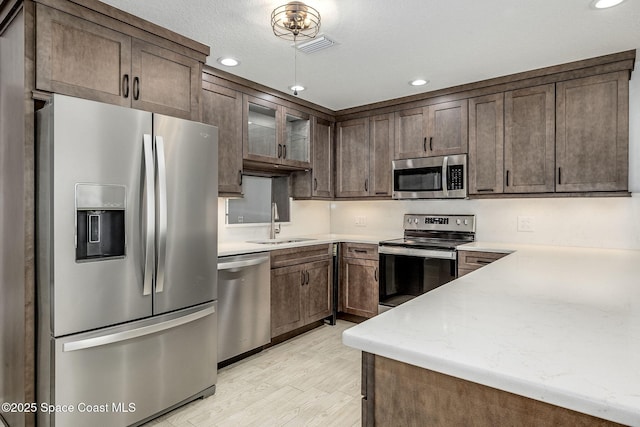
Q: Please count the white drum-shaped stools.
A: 0